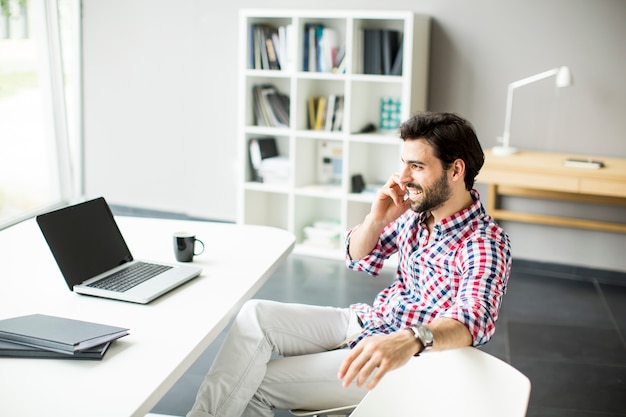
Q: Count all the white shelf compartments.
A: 12